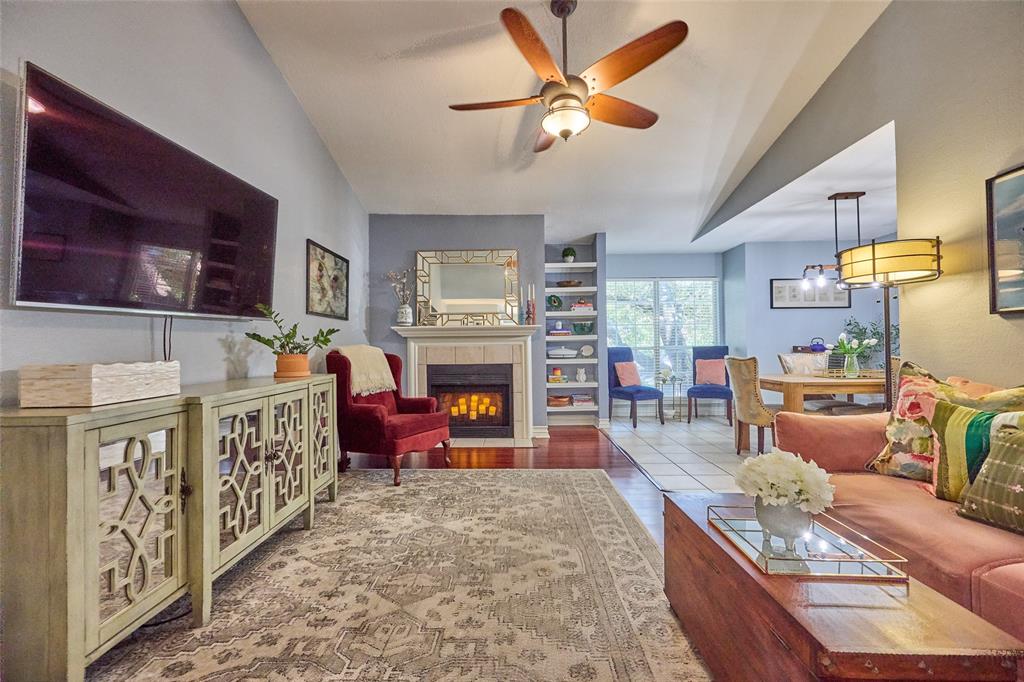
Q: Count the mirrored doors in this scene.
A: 4